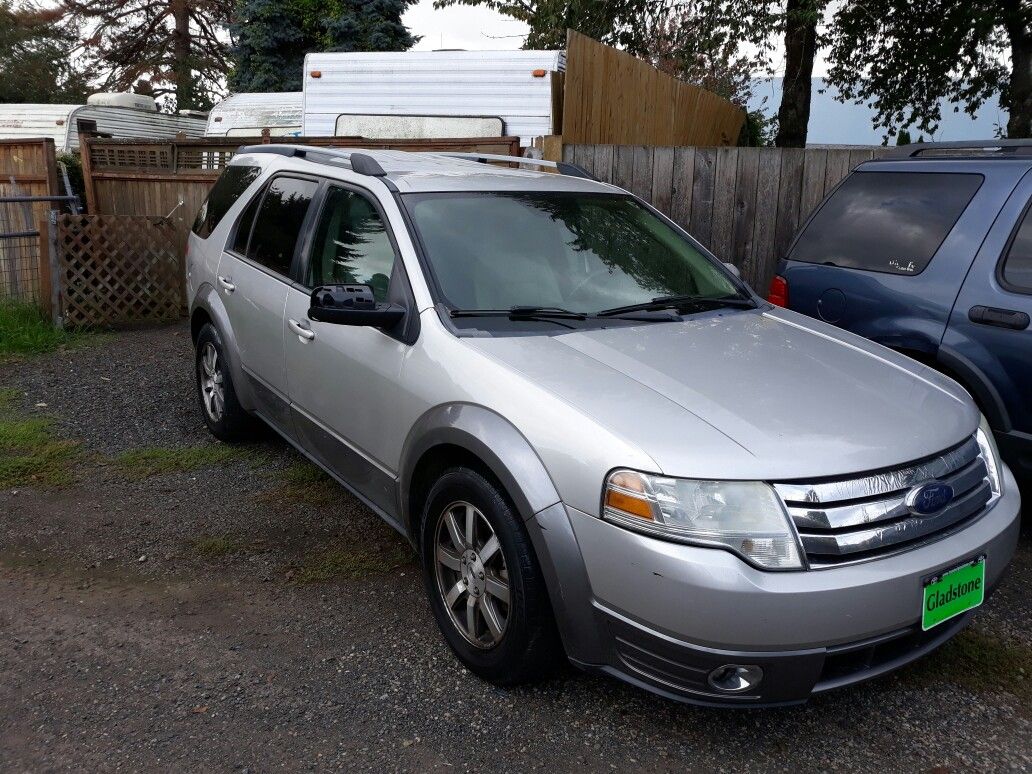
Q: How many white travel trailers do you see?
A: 3